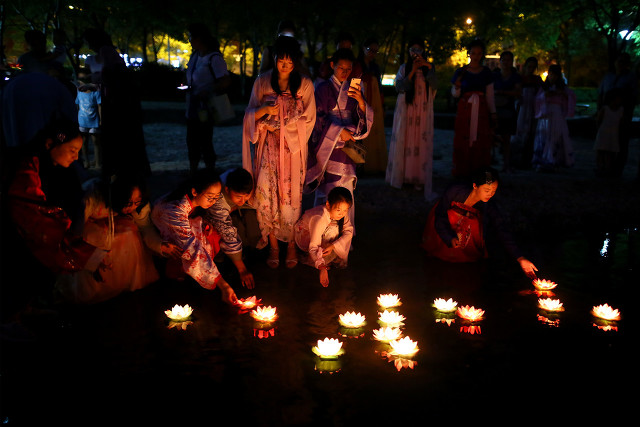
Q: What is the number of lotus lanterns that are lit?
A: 14